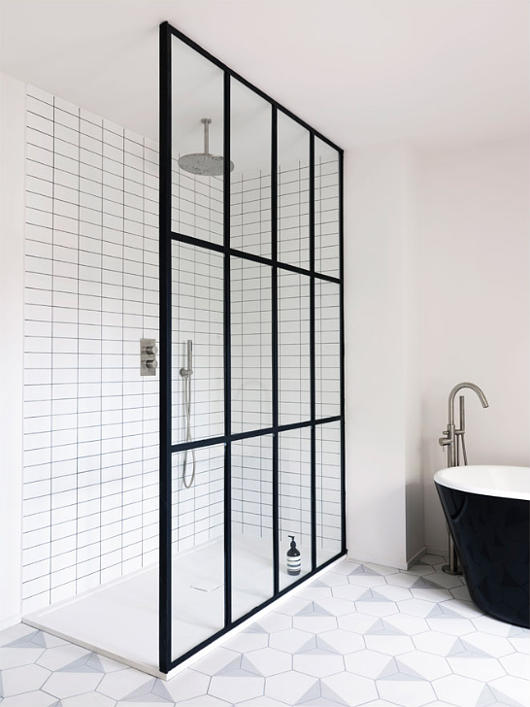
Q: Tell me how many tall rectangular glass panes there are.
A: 12